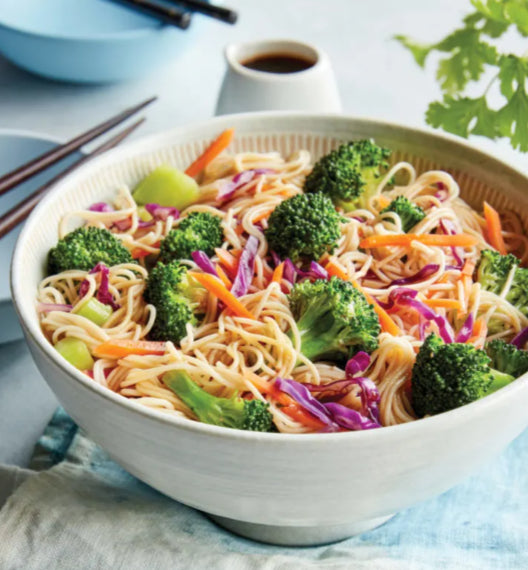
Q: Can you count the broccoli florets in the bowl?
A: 11